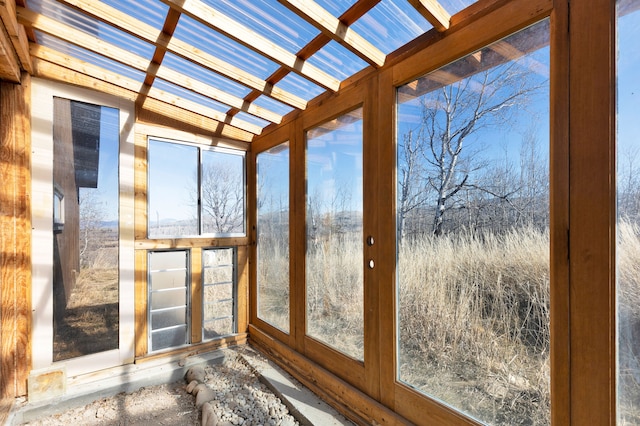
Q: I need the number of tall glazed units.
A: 5